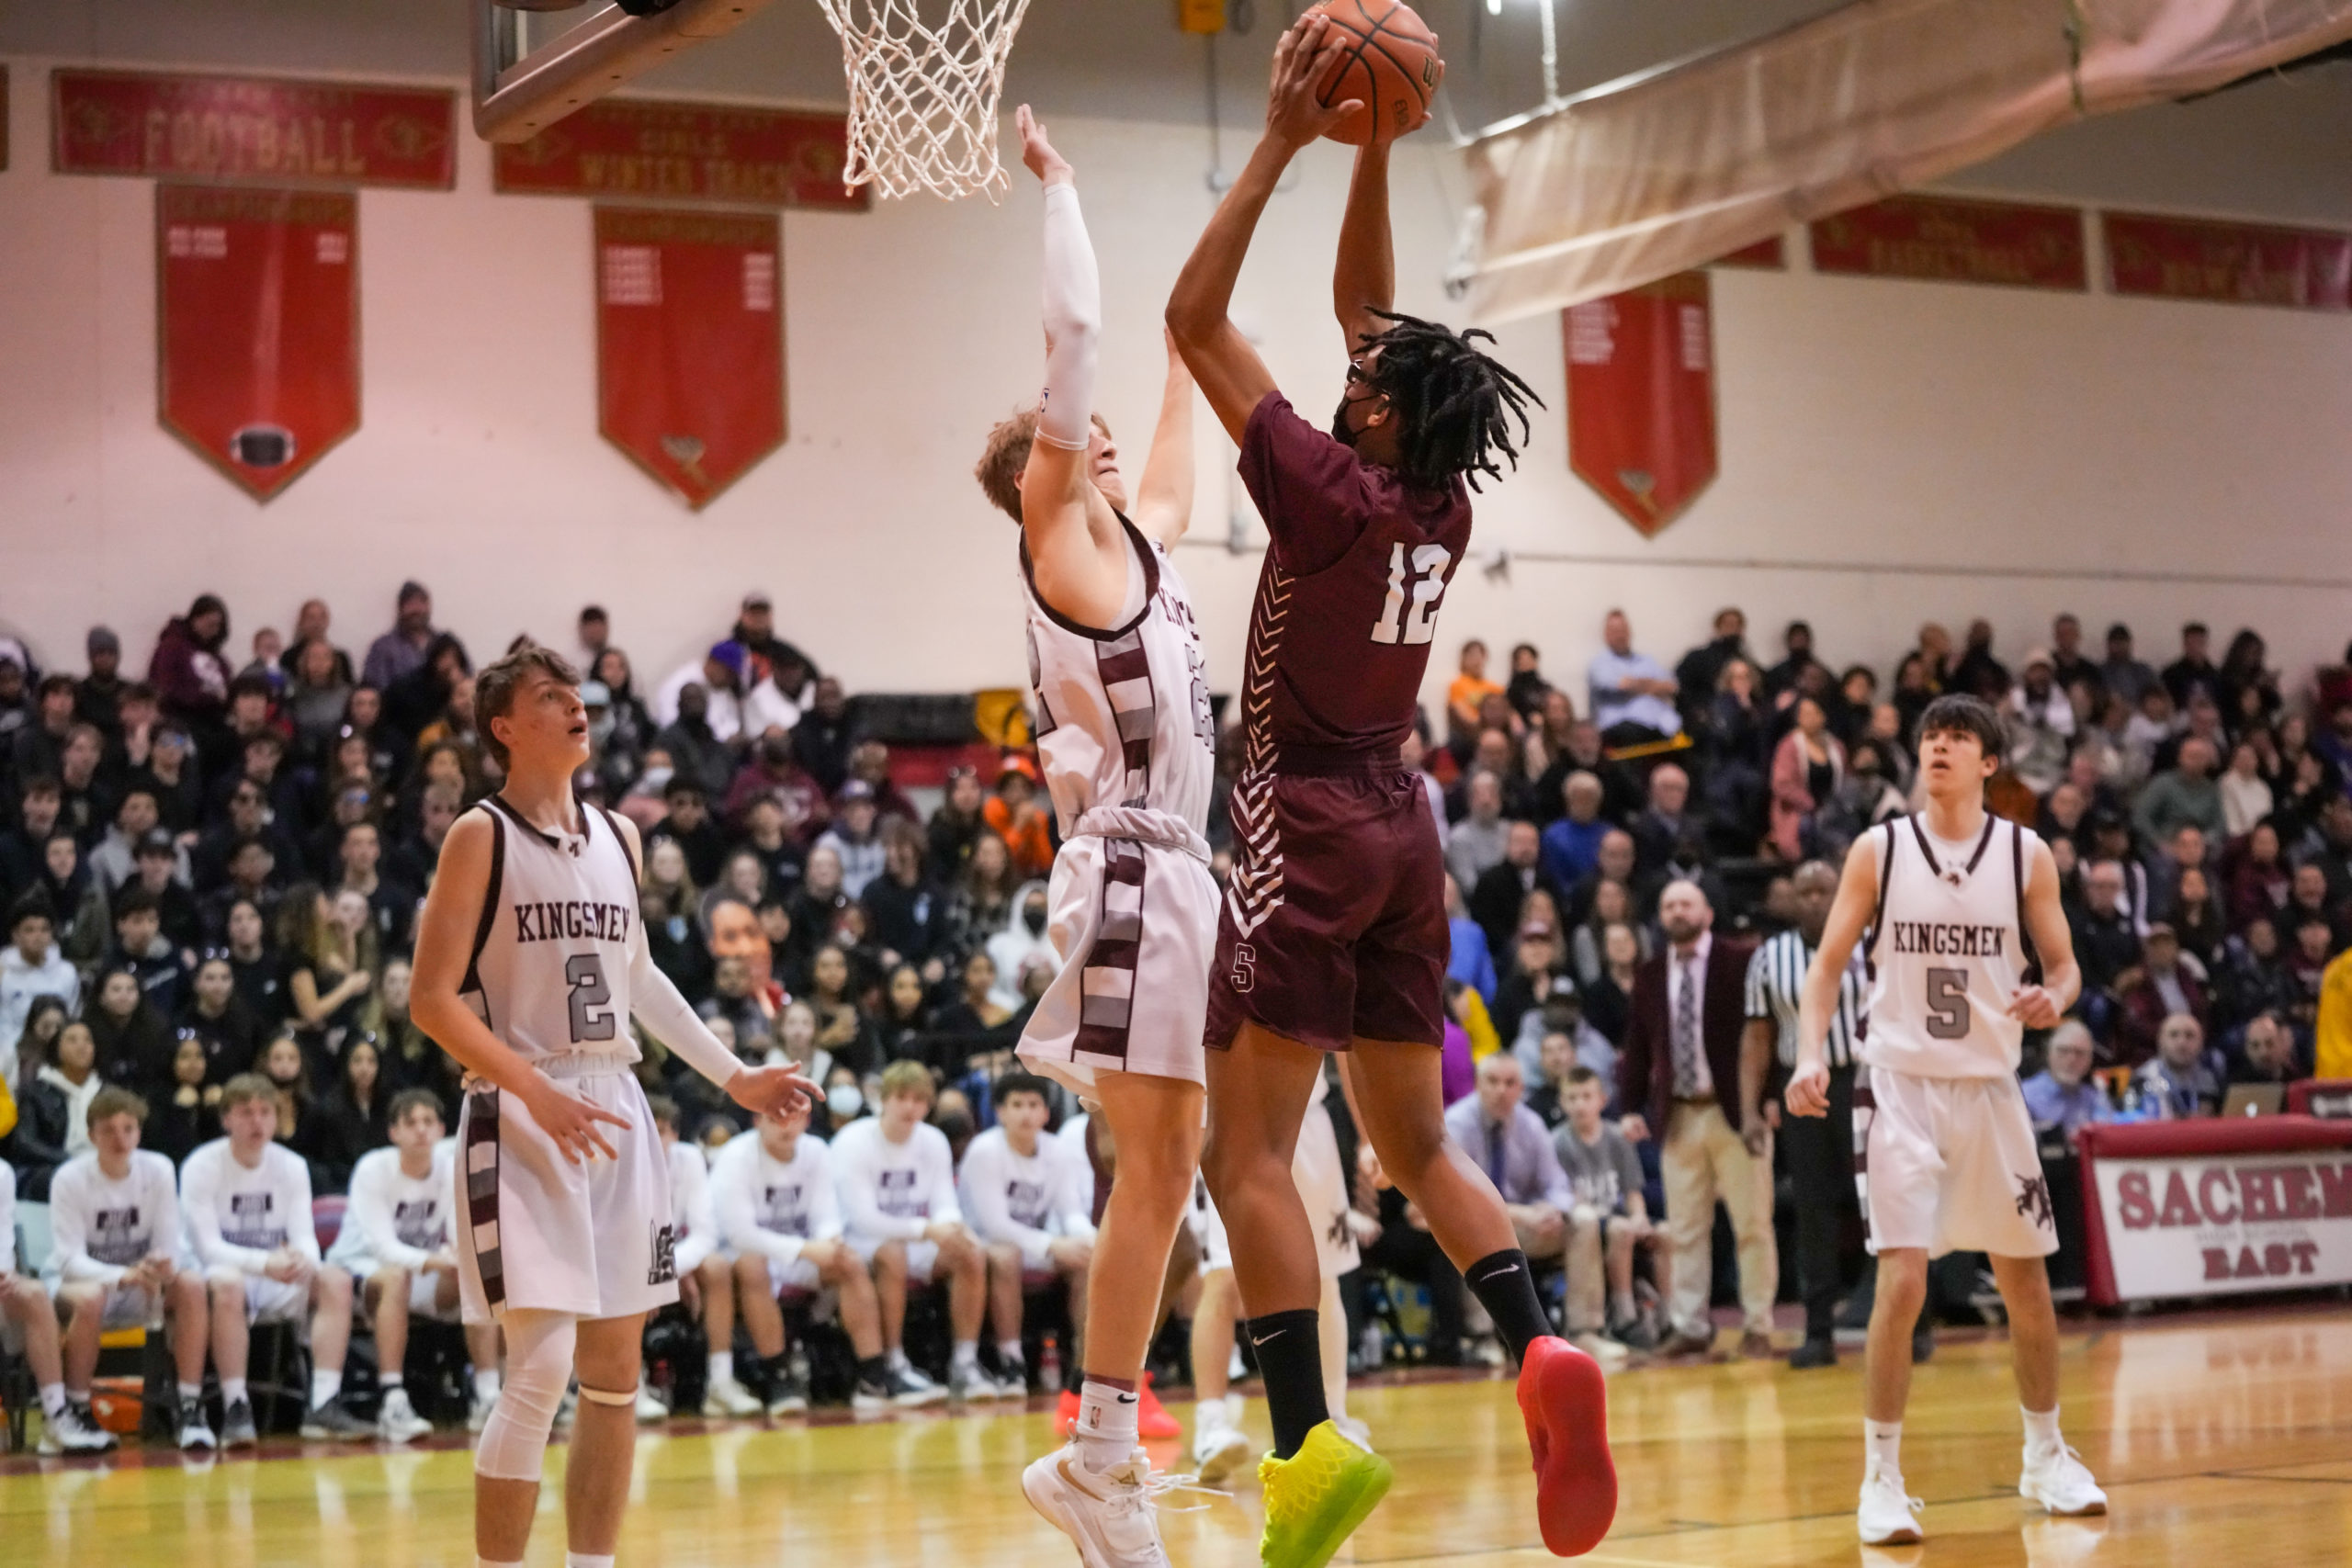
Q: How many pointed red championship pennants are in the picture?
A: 3